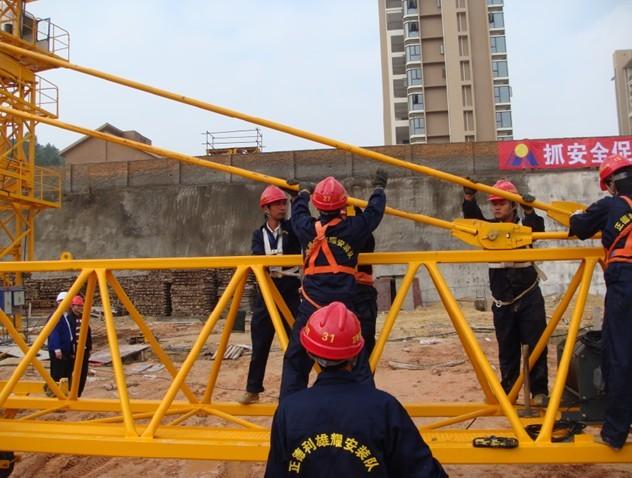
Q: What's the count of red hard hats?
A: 6